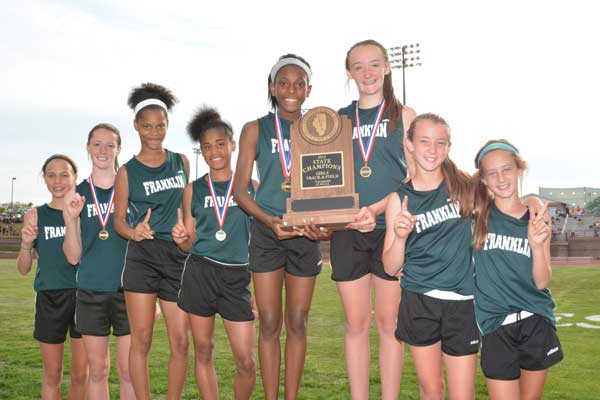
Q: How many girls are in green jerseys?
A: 8